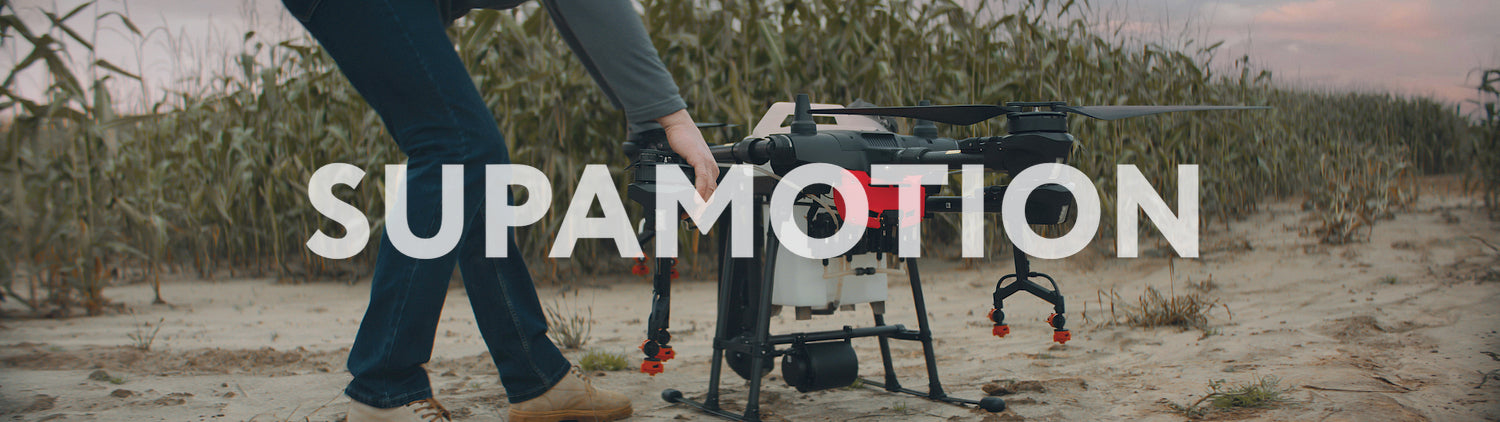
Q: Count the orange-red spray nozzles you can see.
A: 6